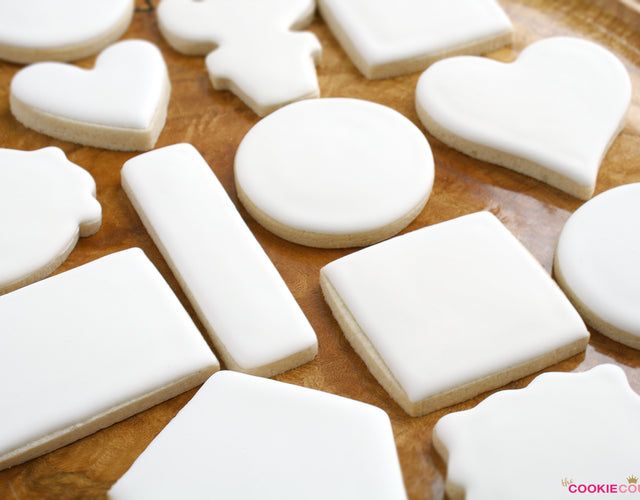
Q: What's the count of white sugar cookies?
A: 13